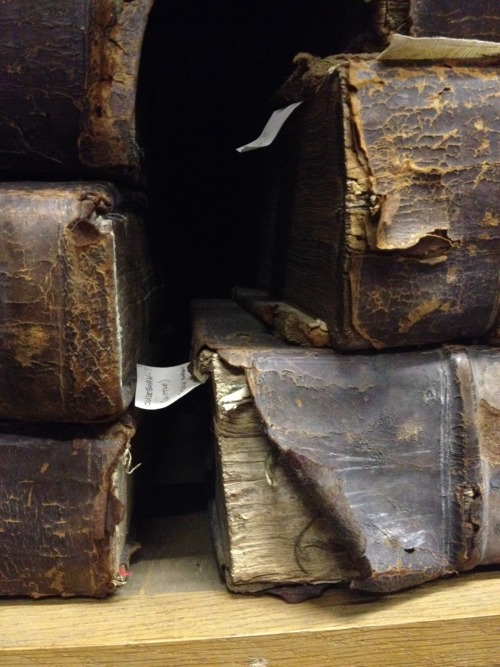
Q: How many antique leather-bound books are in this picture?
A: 6